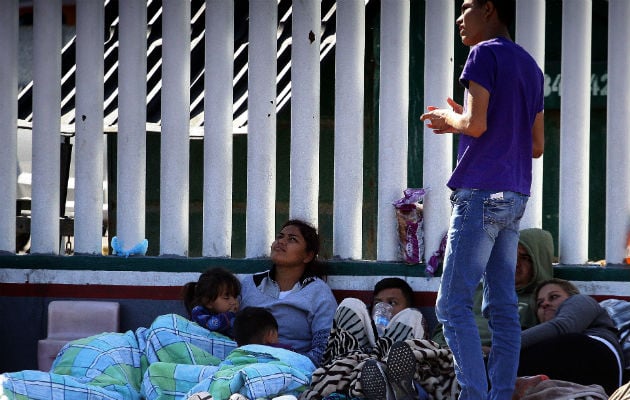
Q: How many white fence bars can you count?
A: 14